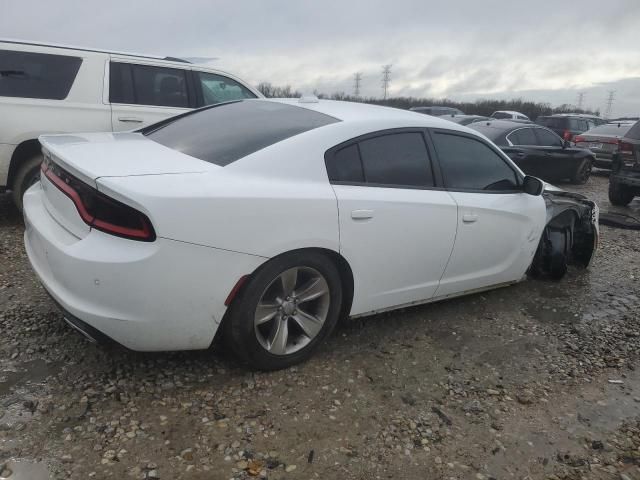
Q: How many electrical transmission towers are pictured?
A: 4